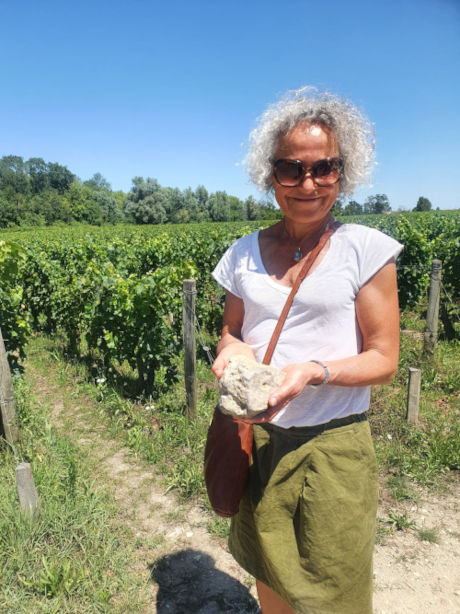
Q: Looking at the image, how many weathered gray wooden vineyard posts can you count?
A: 5